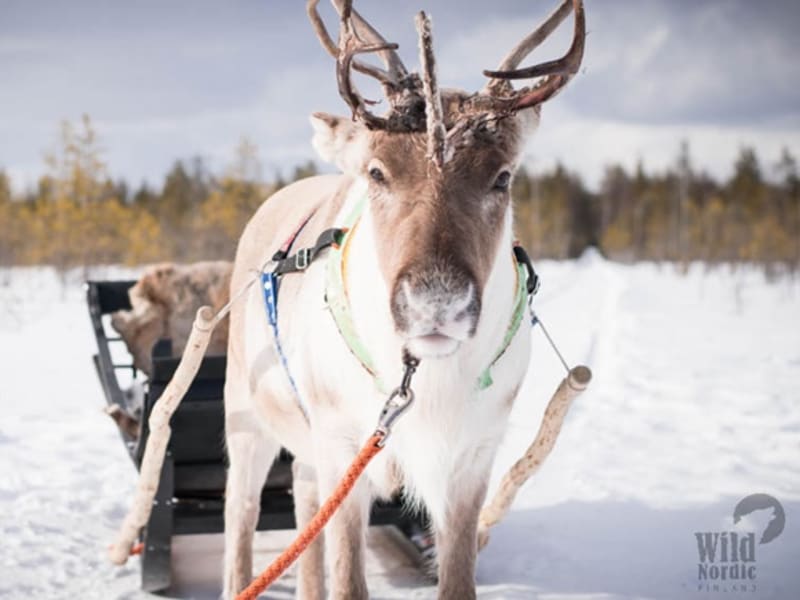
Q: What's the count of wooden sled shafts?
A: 2